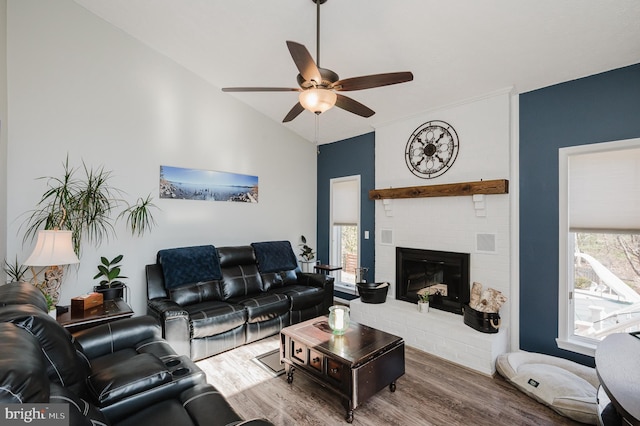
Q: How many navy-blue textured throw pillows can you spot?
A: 2